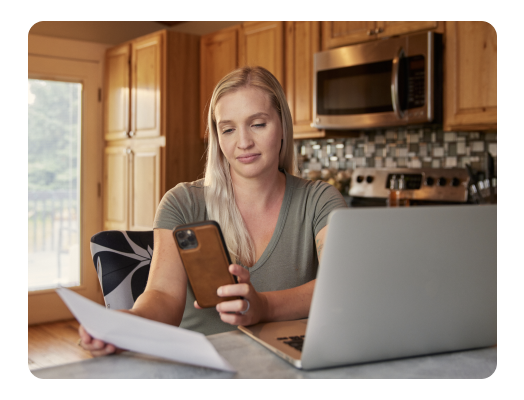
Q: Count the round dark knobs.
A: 5